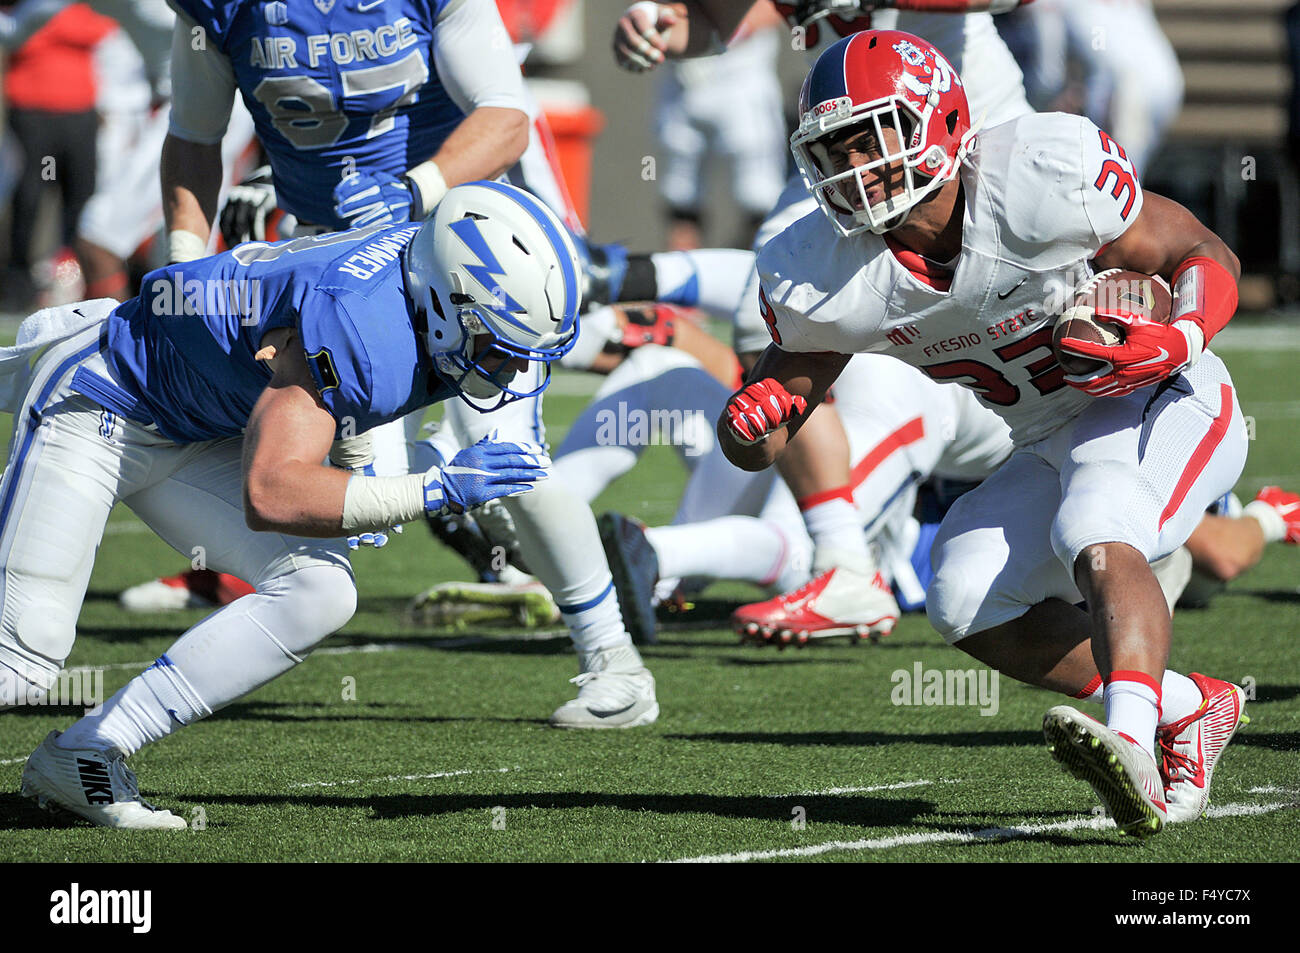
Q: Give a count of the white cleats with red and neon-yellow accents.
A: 2